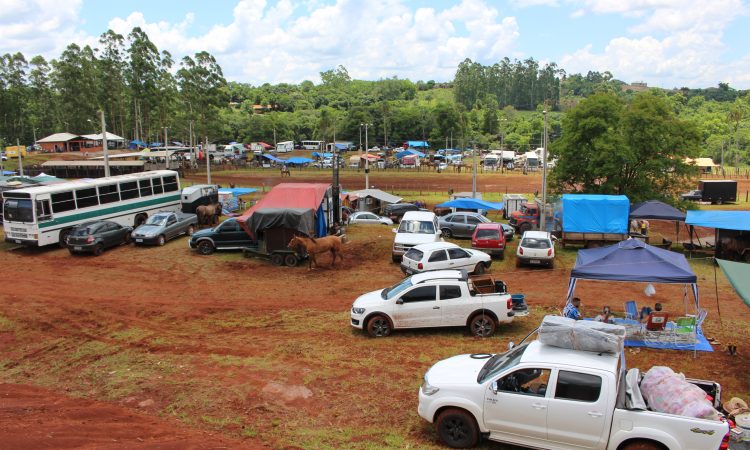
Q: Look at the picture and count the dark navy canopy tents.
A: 2